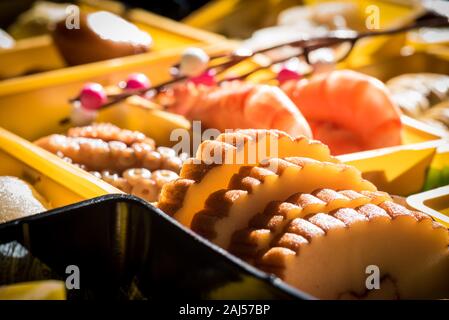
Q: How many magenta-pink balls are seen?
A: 4